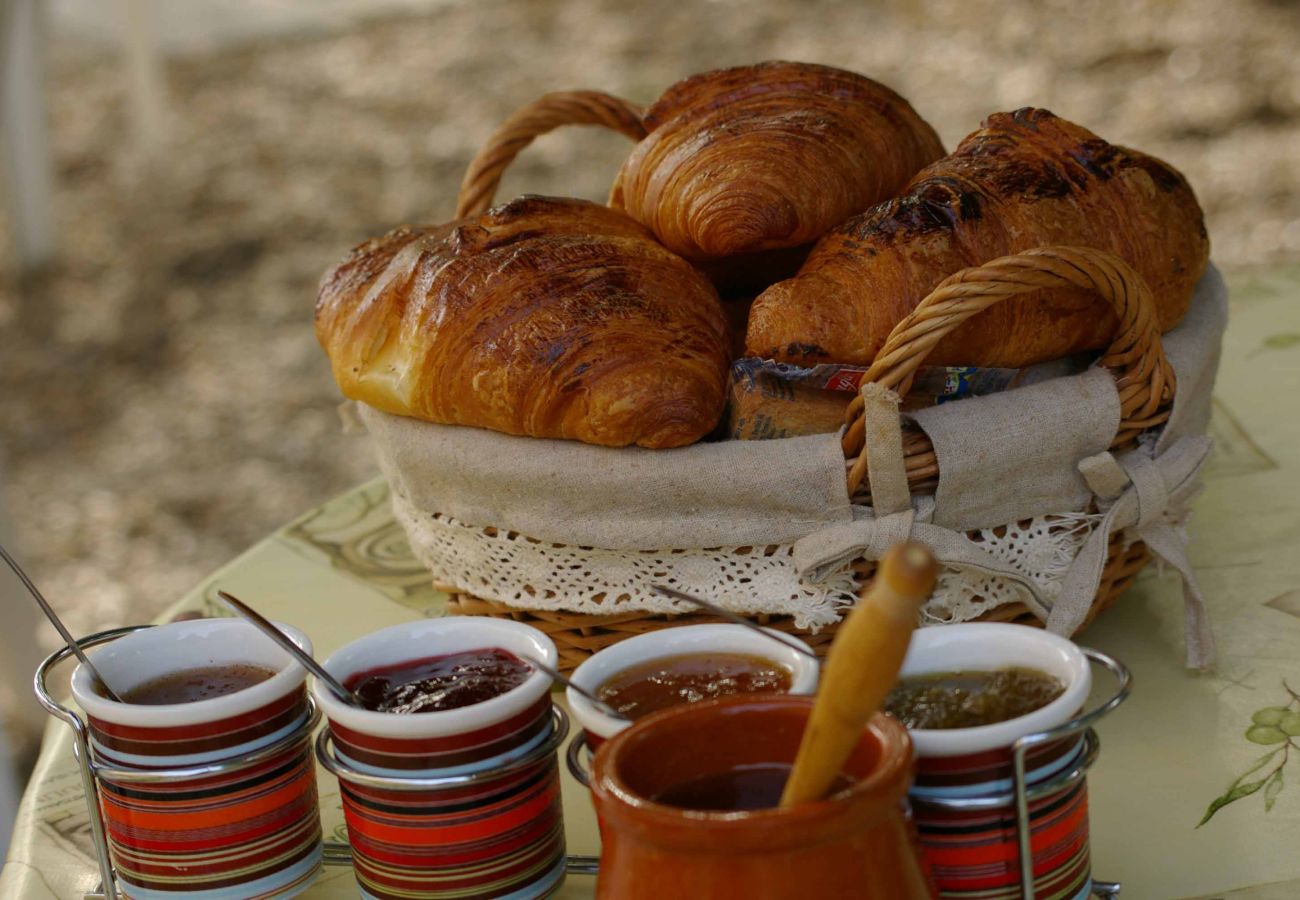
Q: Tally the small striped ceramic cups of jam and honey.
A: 4